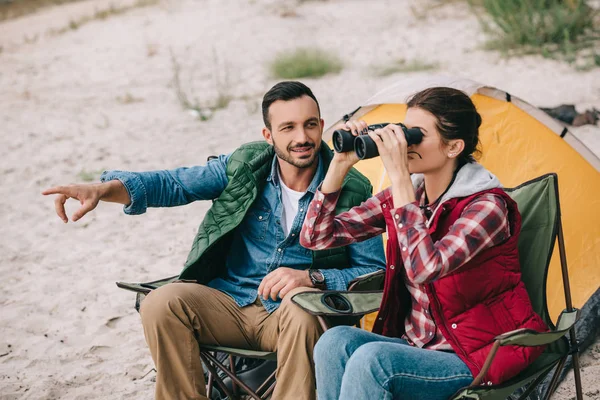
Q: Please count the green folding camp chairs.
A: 2